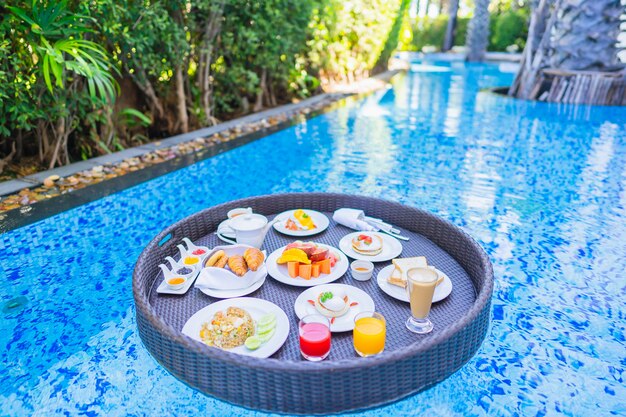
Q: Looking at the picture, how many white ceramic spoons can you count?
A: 4